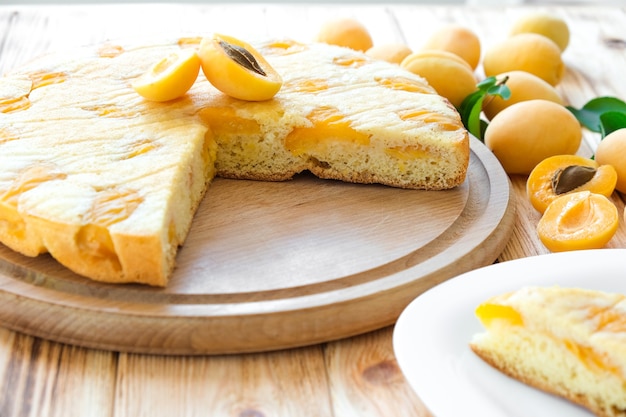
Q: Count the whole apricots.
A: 9